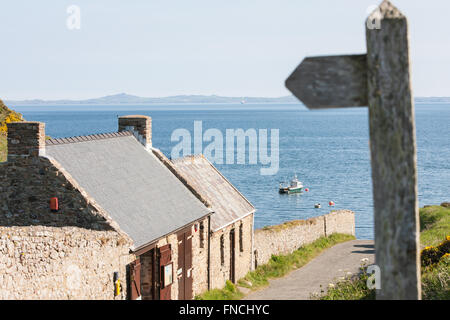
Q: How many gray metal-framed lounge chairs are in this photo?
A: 0